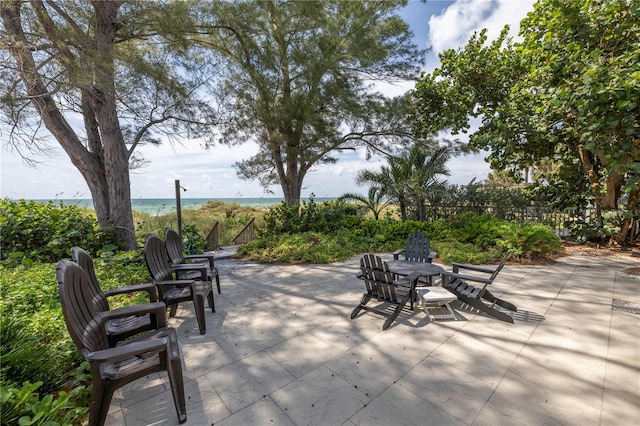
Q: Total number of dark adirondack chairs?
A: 7